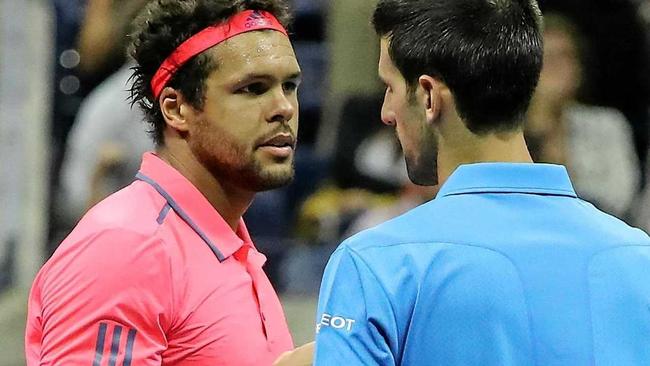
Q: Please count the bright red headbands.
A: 1